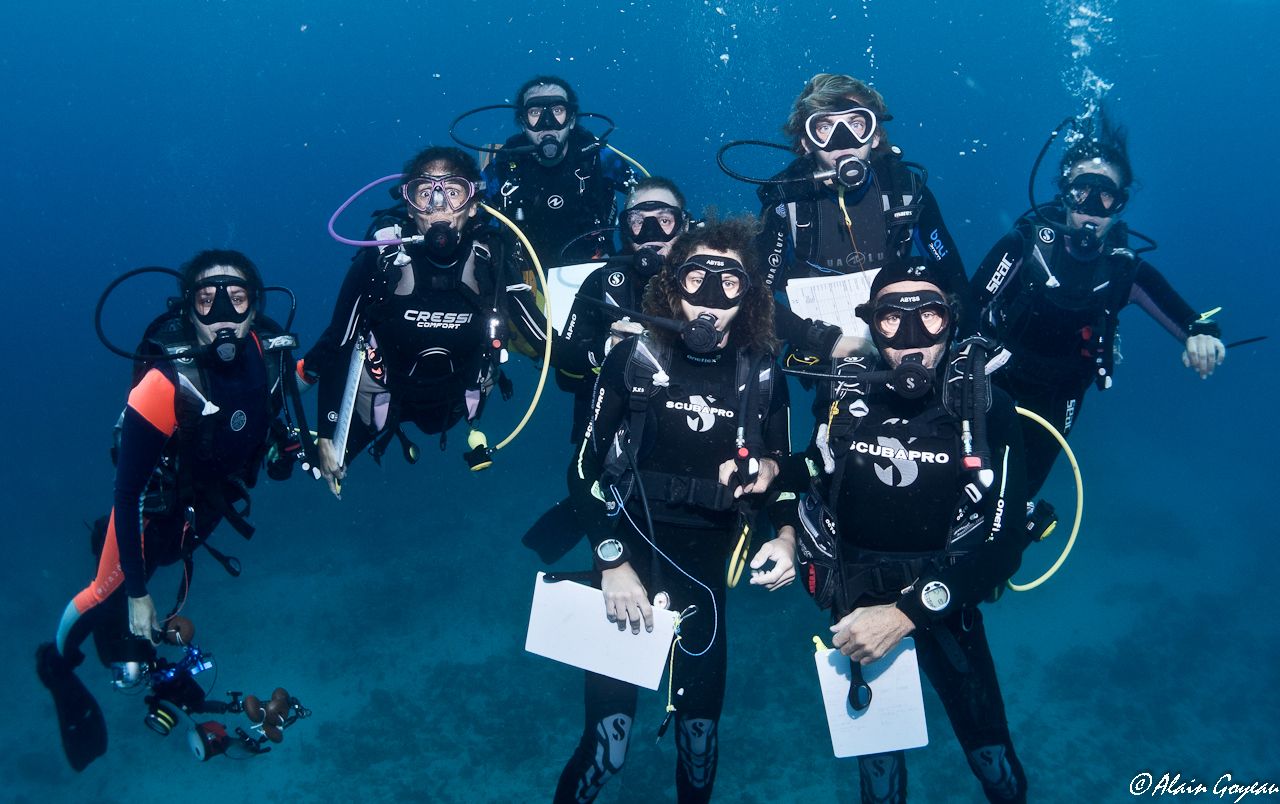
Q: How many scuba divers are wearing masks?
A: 8